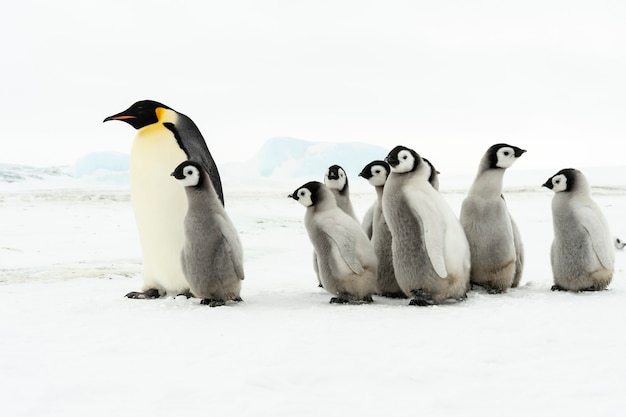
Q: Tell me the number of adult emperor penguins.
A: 1